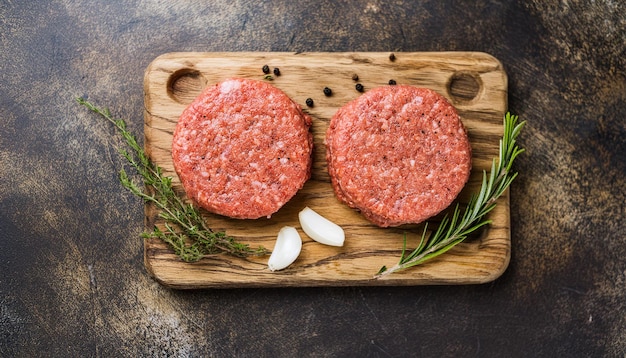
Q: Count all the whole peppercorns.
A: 8